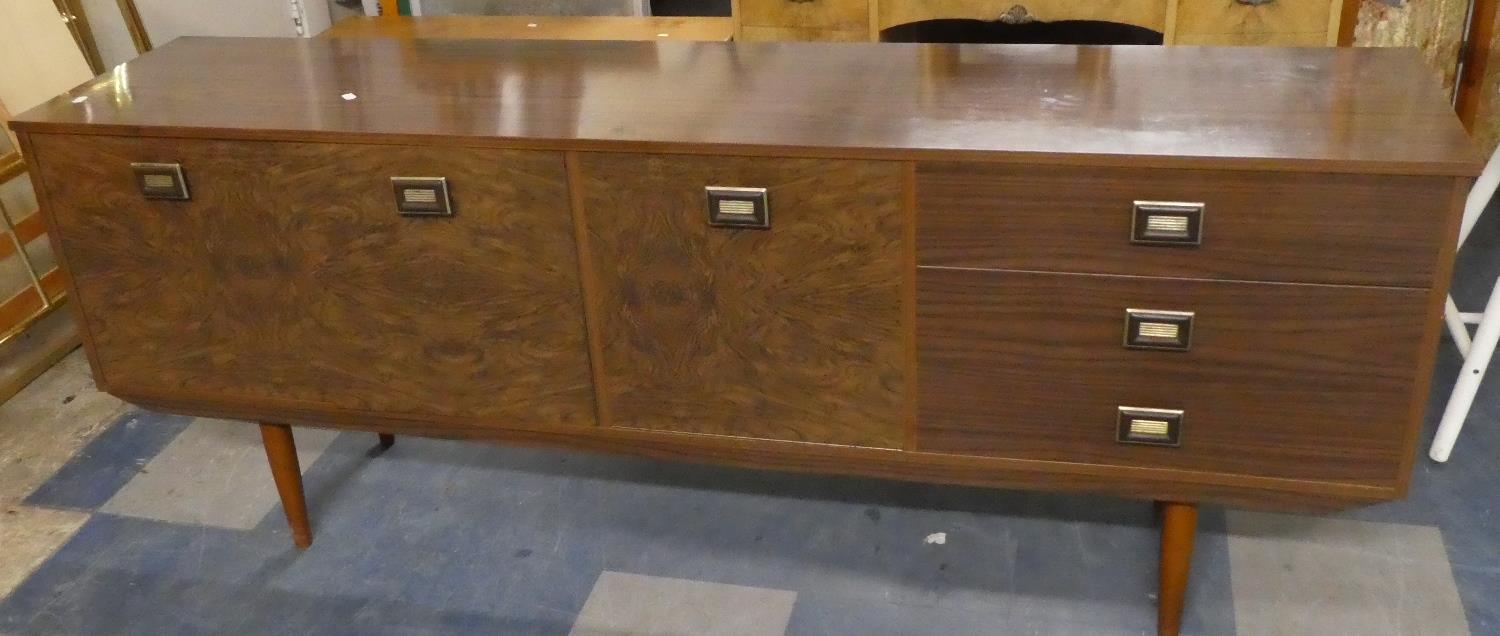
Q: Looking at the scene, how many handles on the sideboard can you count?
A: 6